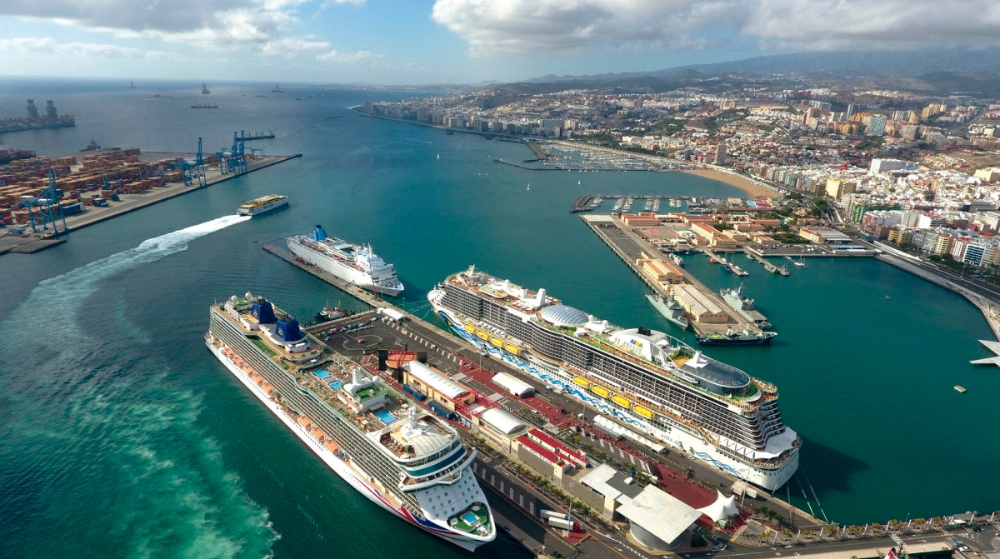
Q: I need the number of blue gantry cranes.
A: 4